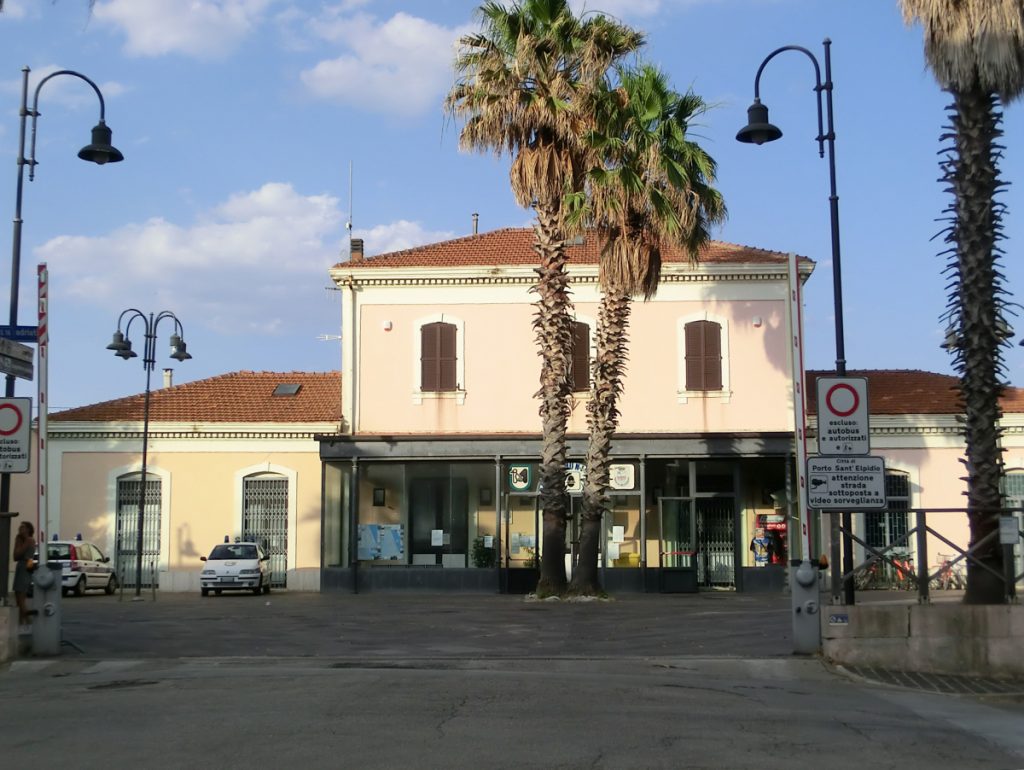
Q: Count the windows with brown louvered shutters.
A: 3